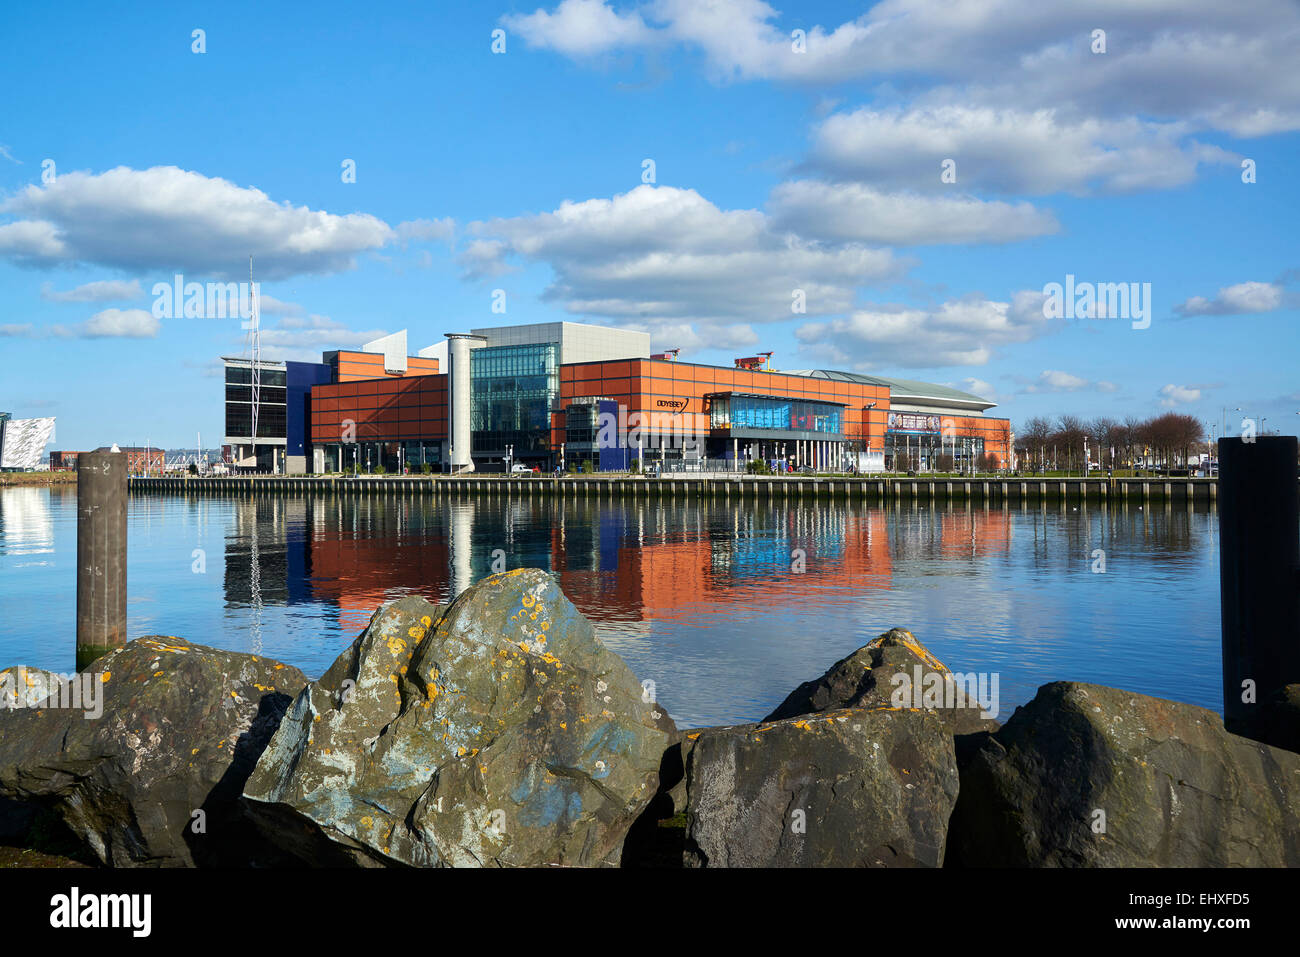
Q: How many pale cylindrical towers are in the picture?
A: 1